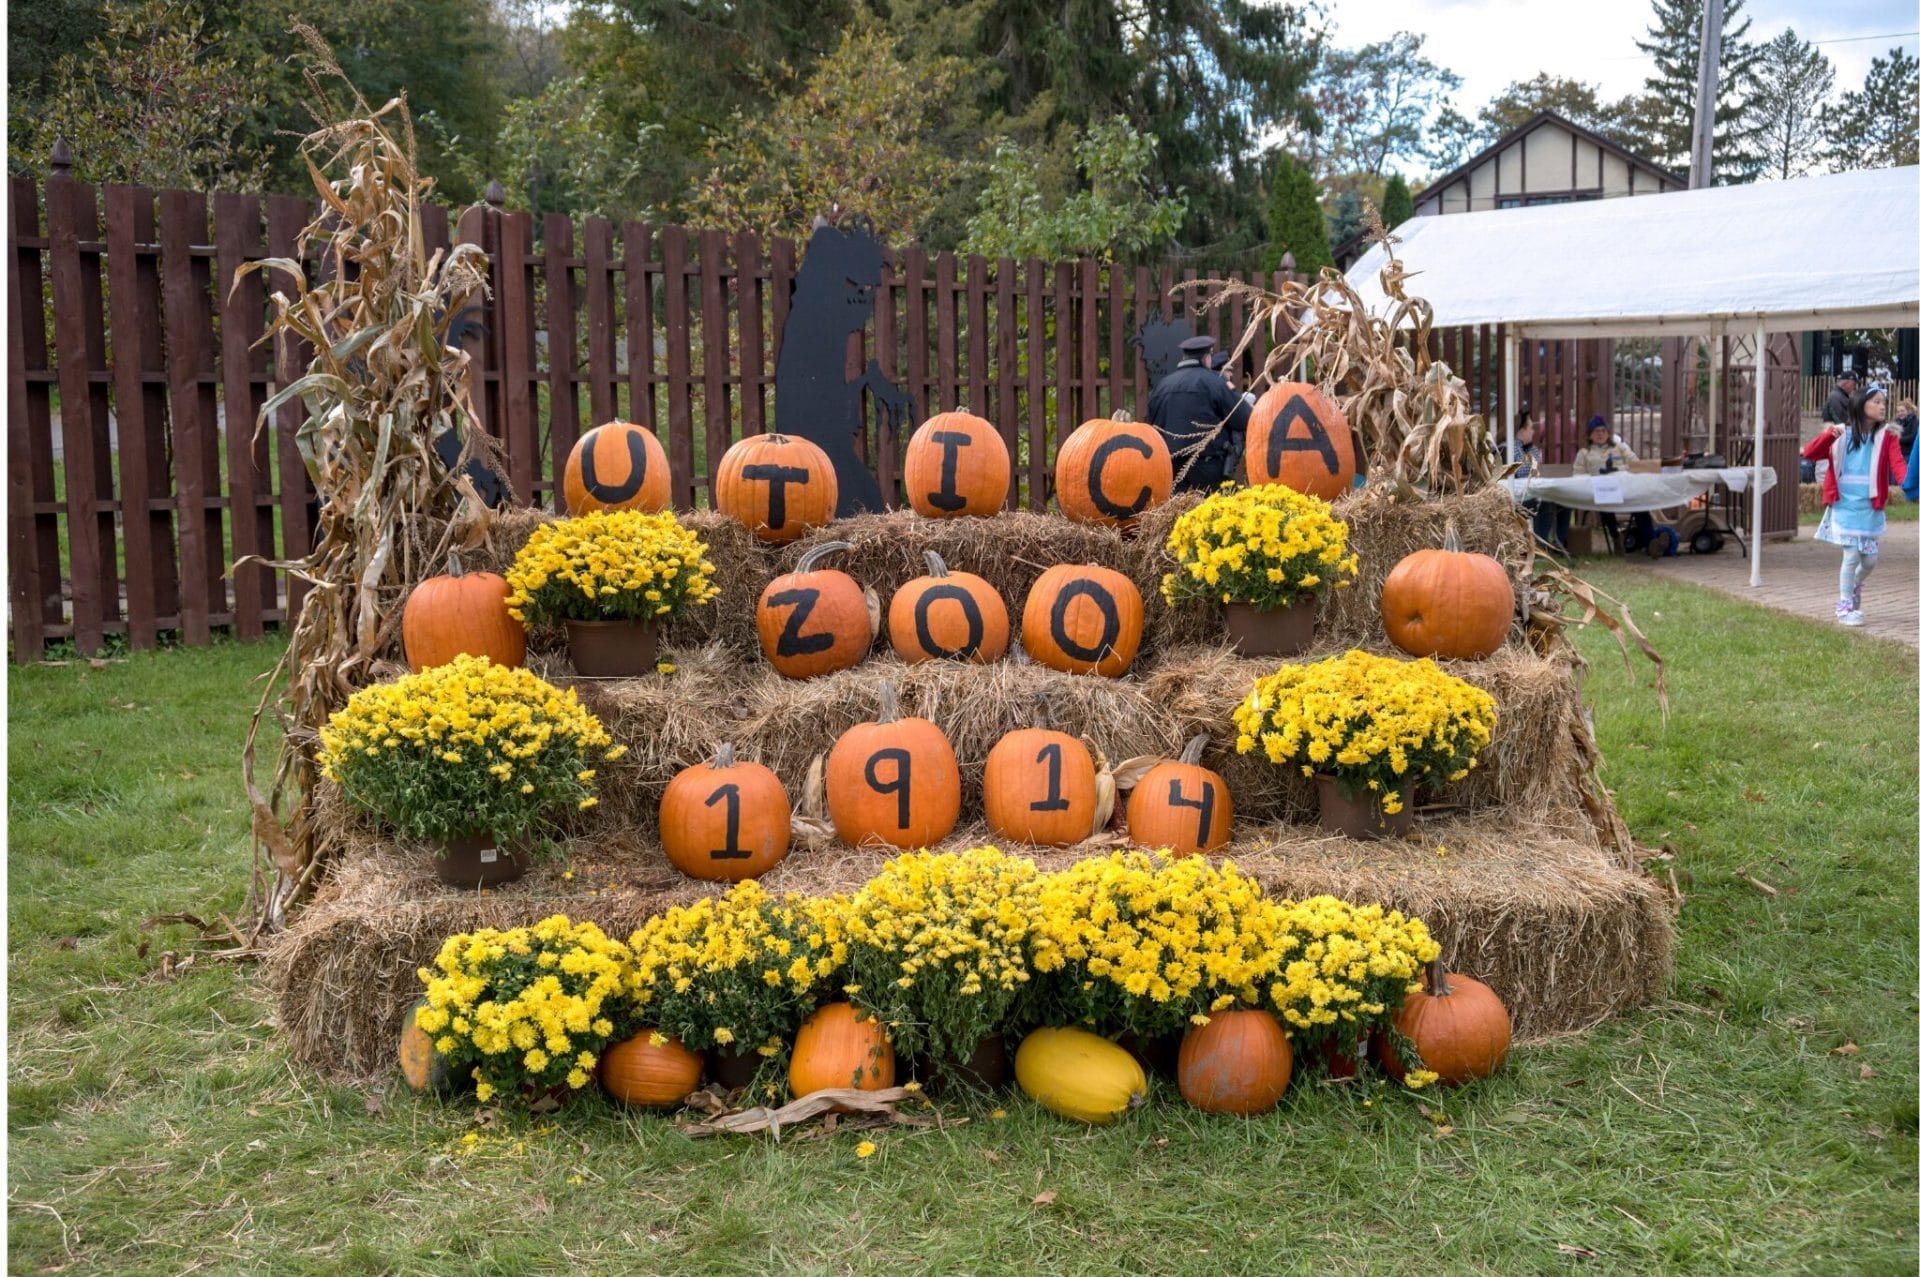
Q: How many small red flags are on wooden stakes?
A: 0